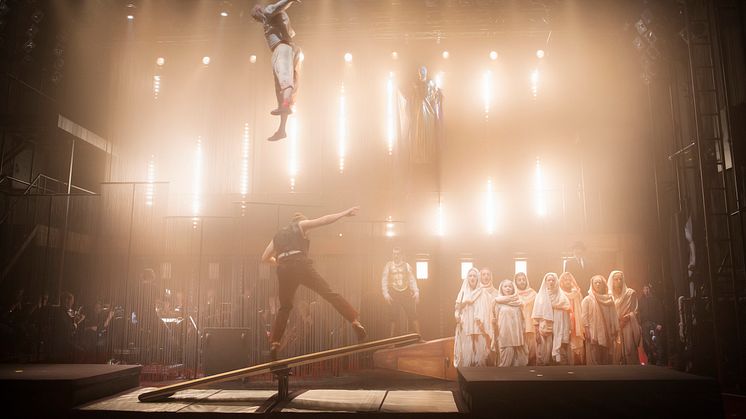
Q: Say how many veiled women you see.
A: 8